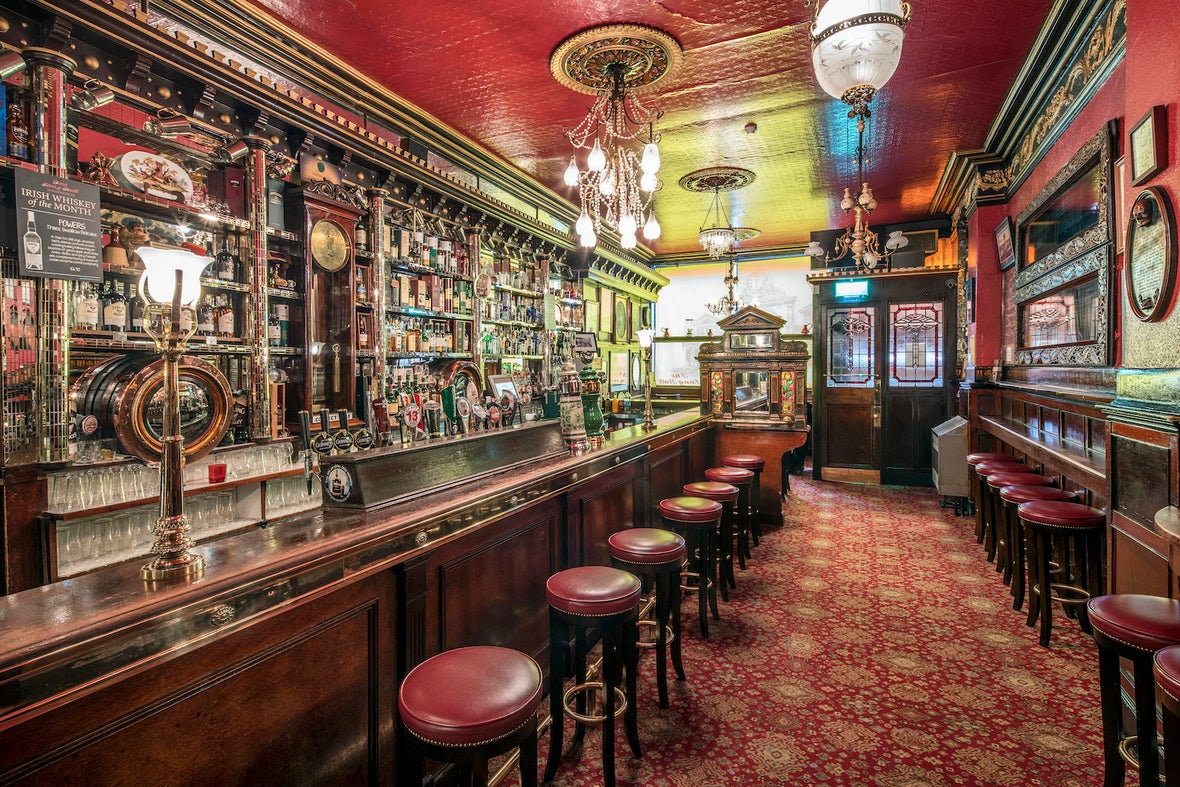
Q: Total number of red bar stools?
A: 14